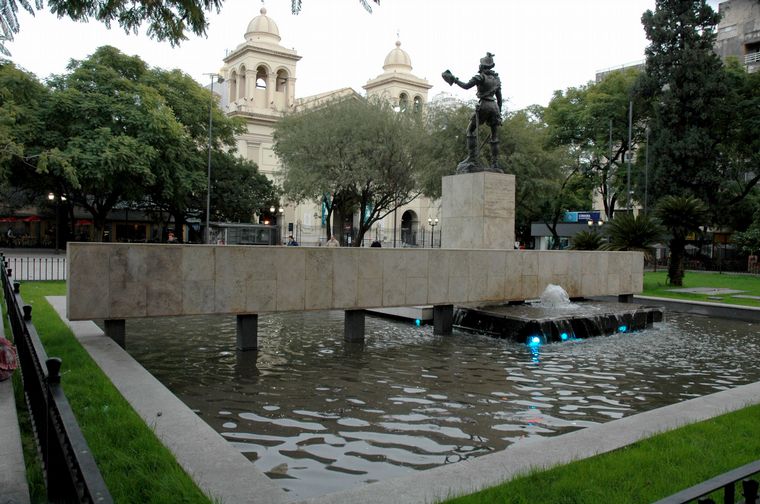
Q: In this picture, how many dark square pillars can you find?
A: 5